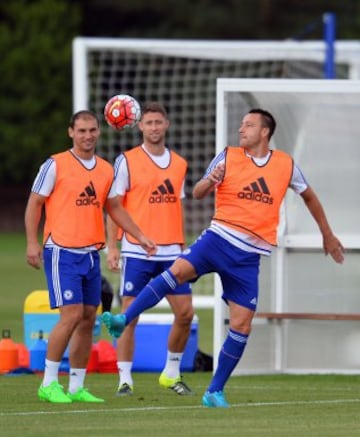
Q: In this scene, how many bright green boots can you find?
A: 2